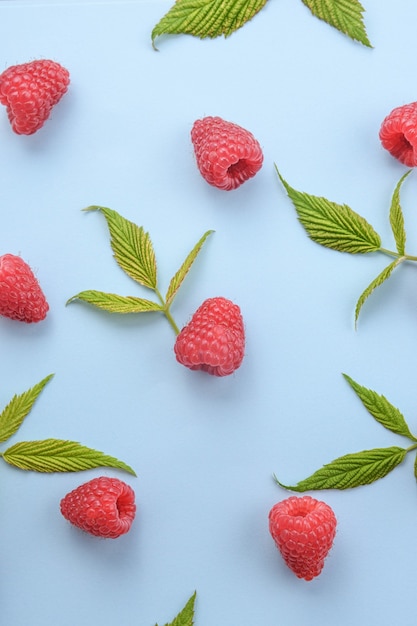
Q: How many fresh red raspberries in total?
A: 7